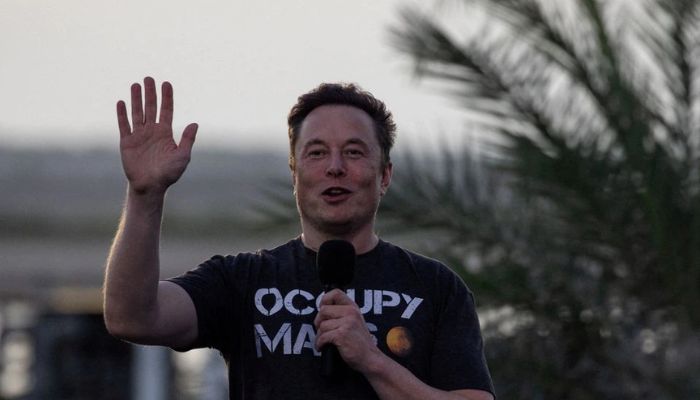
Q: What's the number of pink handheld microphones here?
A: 0